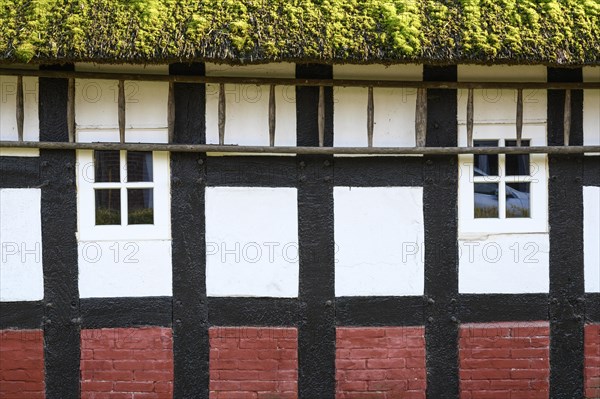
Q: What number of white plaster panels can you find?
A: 12